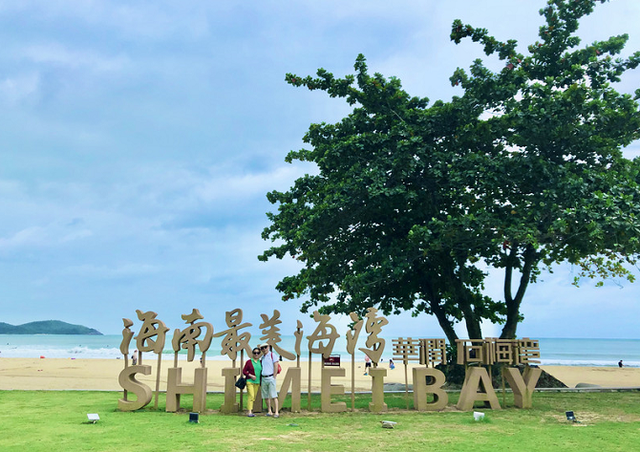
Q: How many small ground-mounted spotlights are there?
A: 5